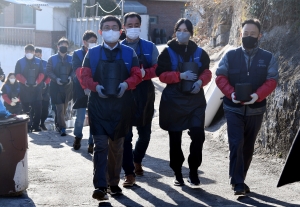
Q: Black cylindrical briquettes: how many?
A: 9